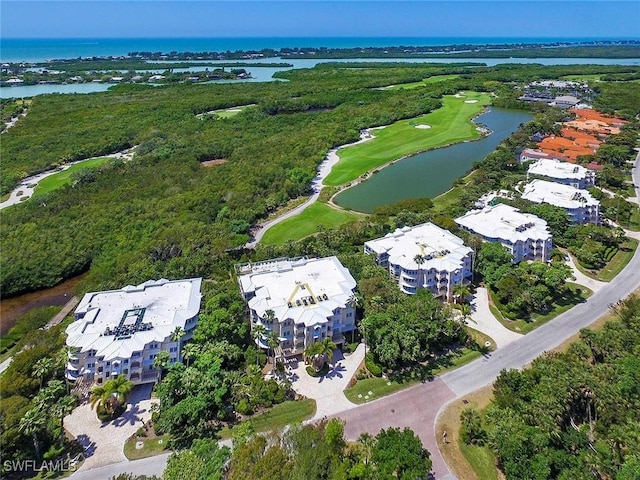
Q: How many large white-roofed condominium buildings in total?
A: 6